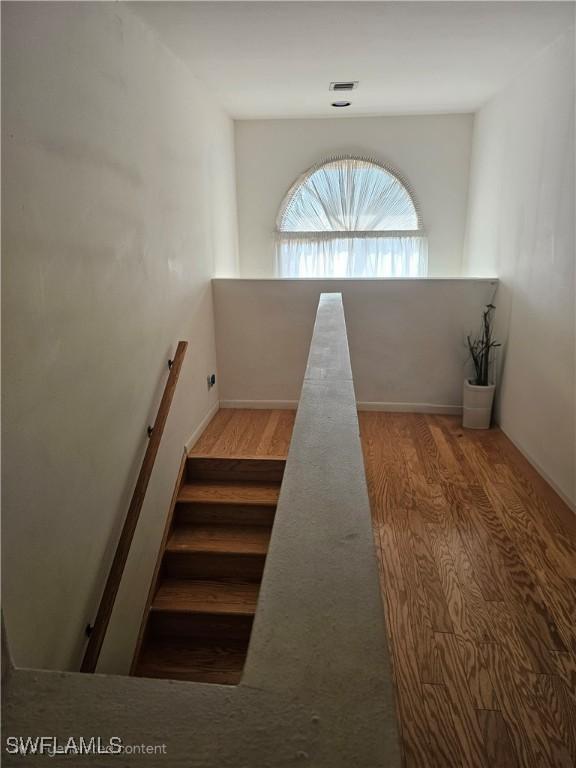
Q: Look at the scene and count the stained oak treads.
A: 4